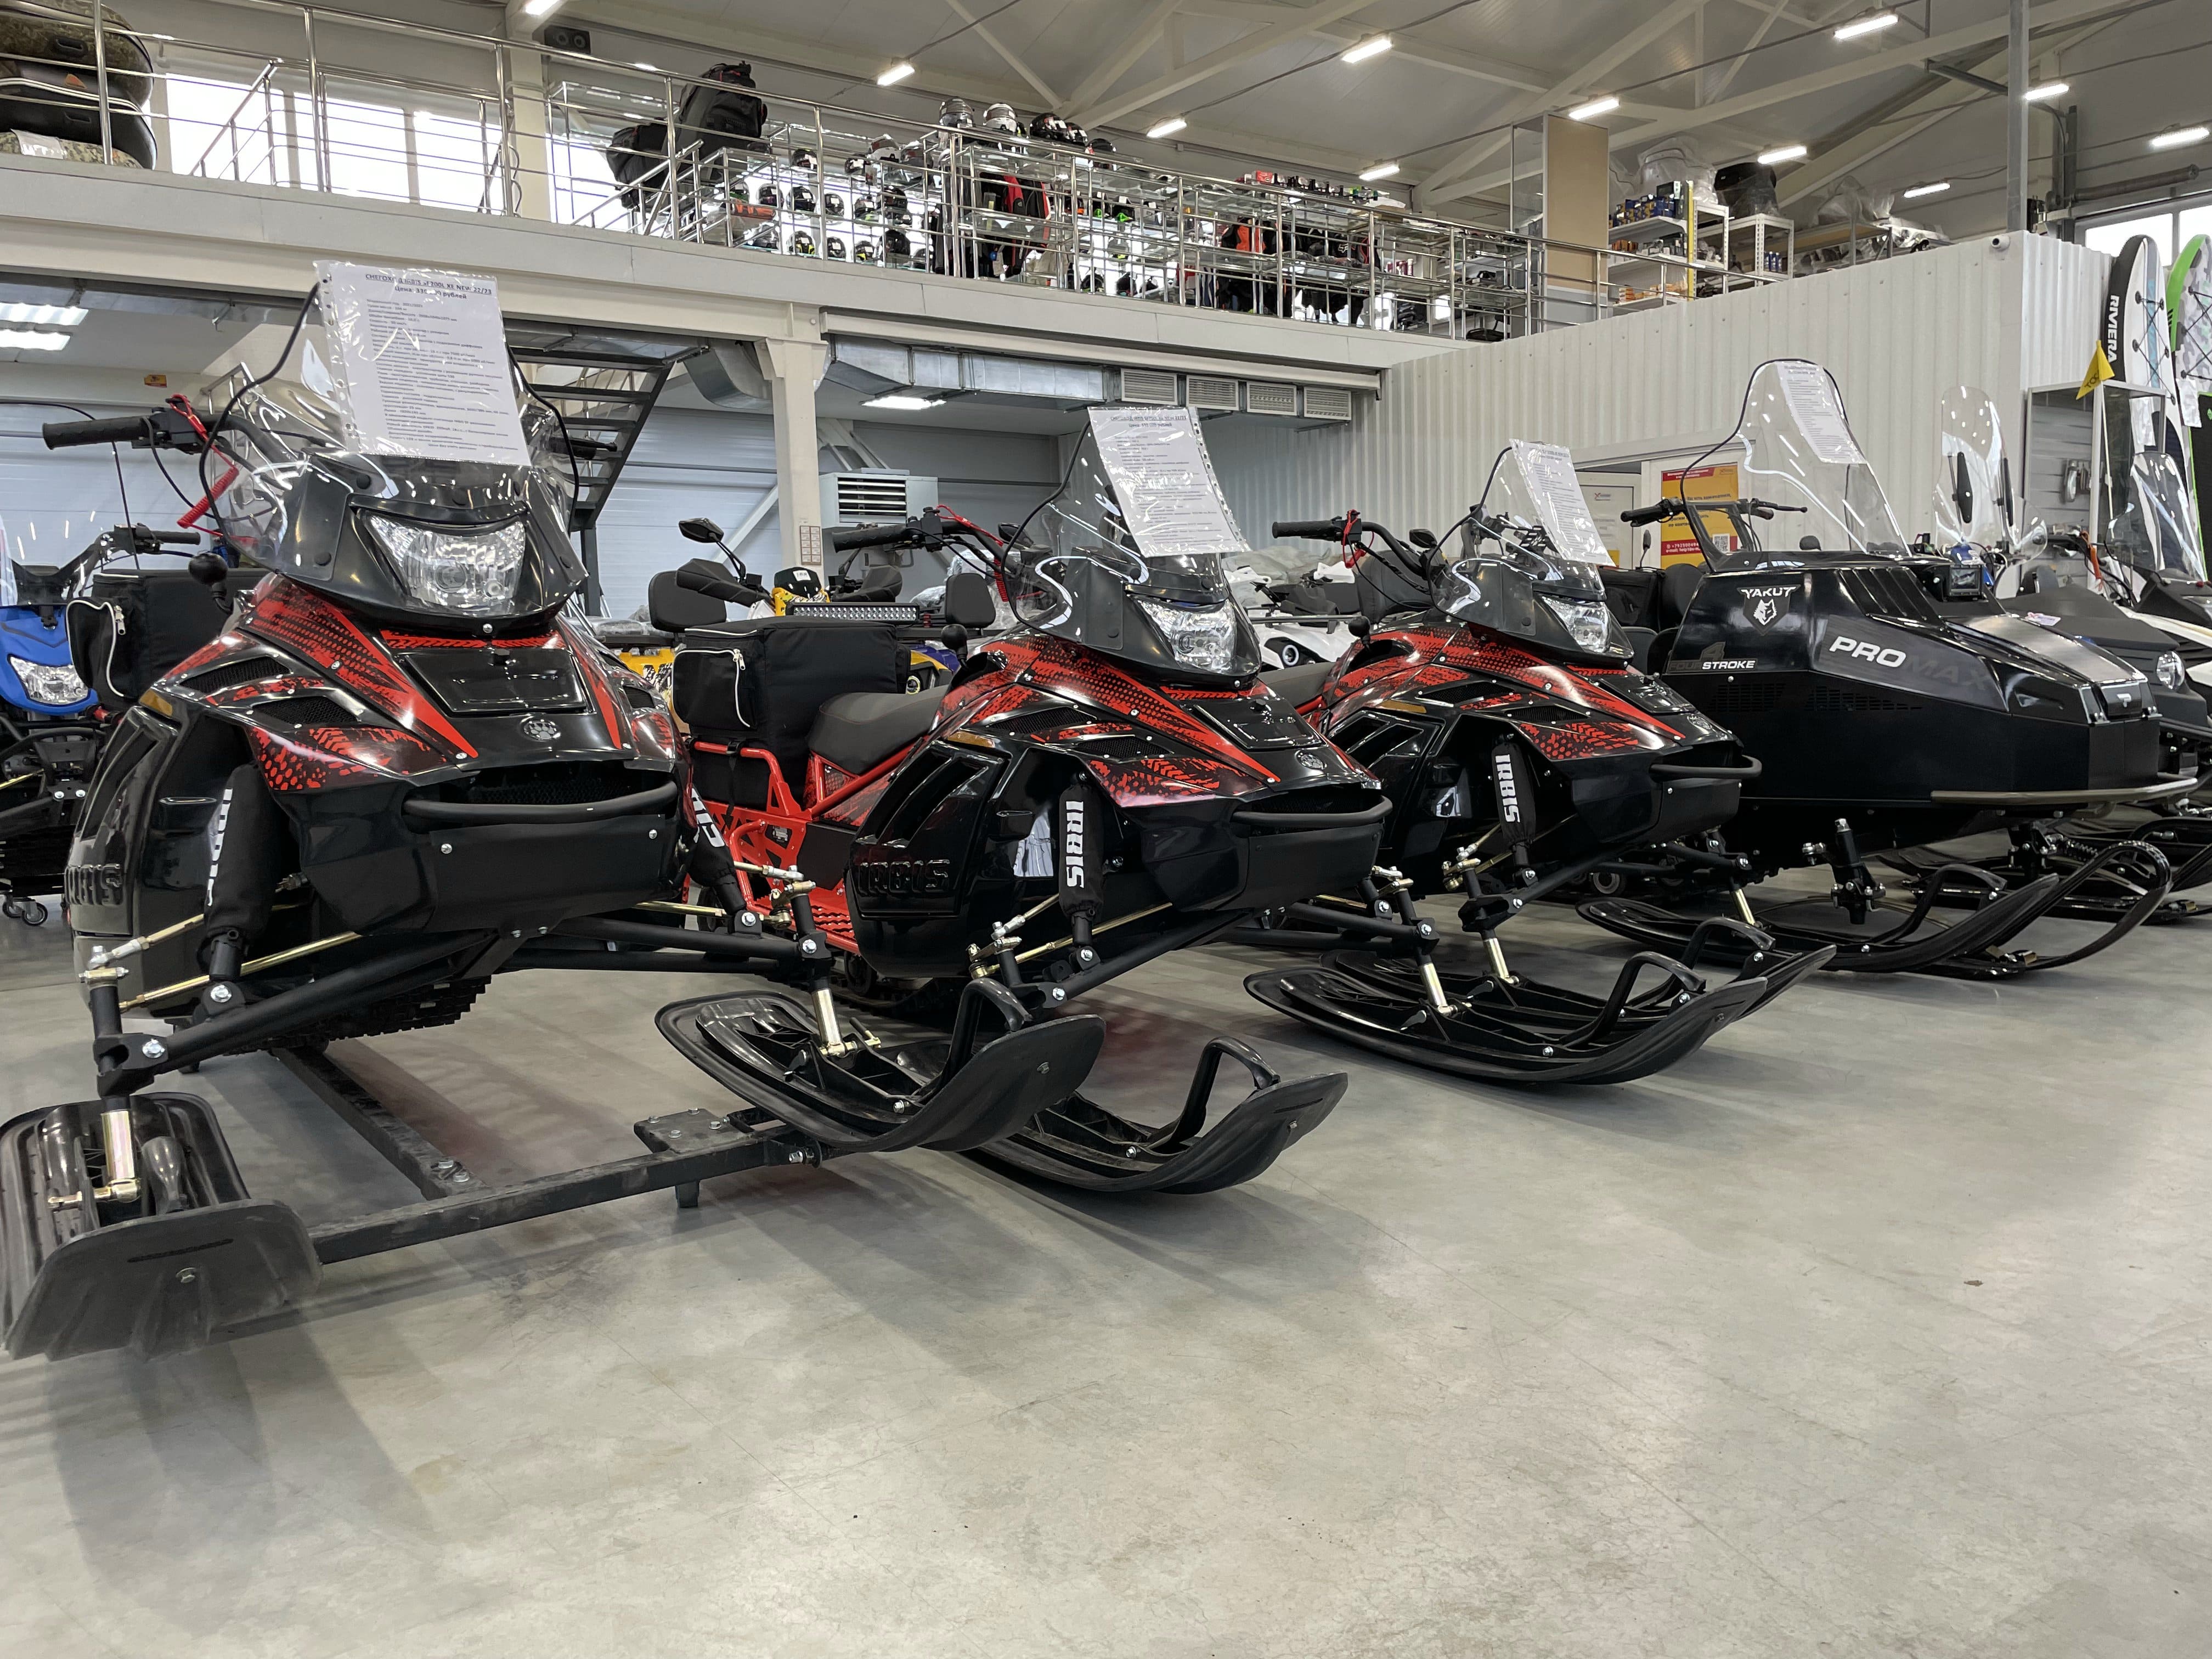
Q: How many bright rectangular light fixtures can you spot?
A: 14